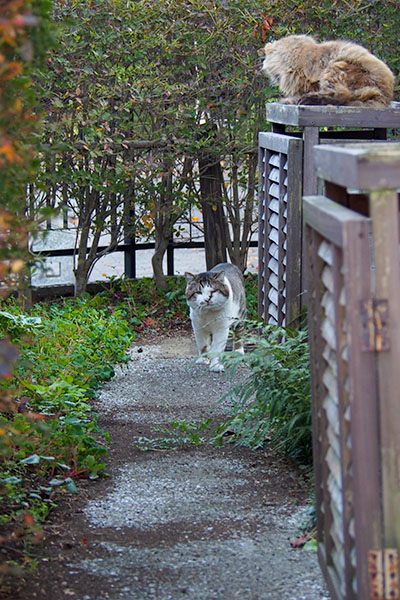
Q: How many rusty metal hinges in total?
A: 2